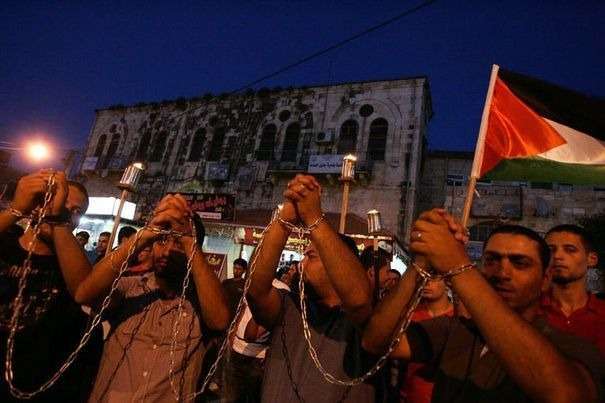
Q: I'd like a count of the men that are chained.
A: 4